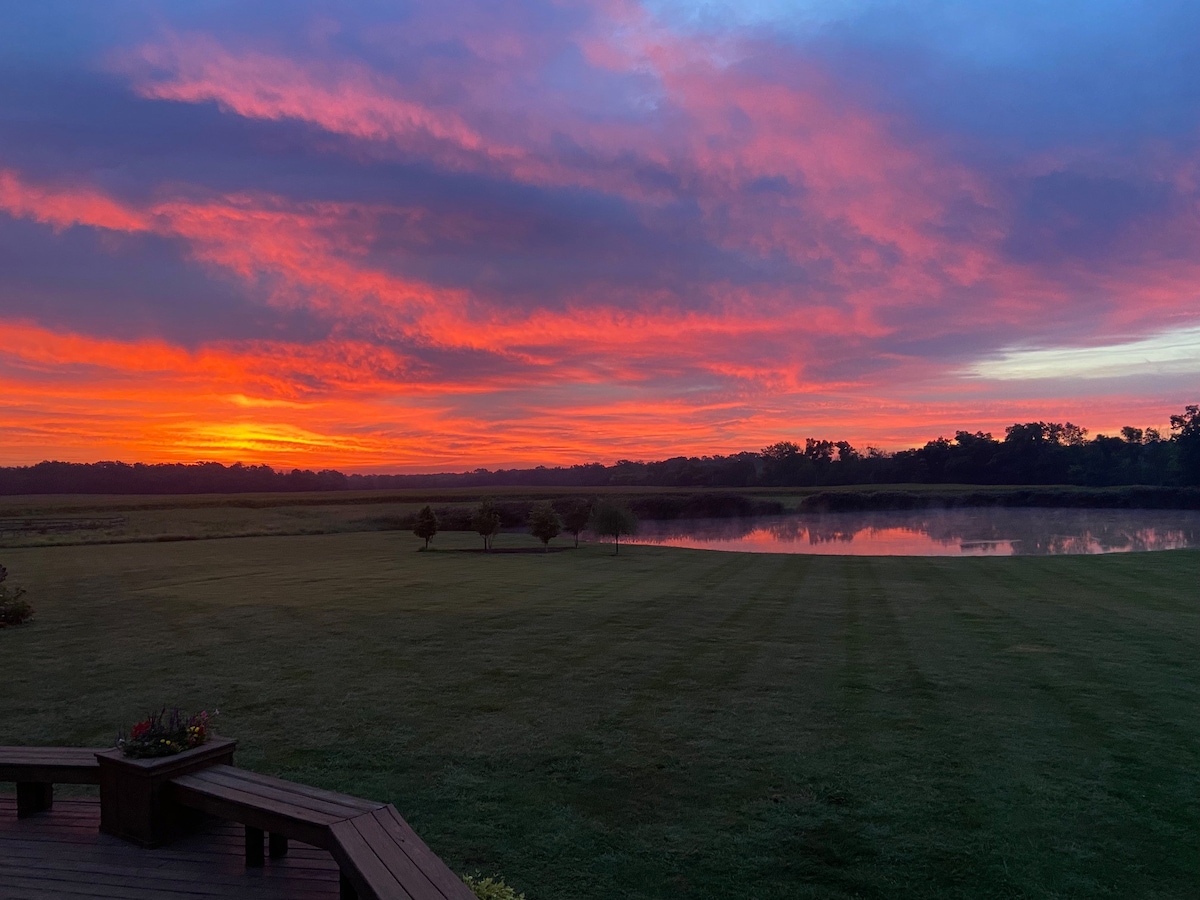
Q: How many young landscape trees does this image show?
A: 5